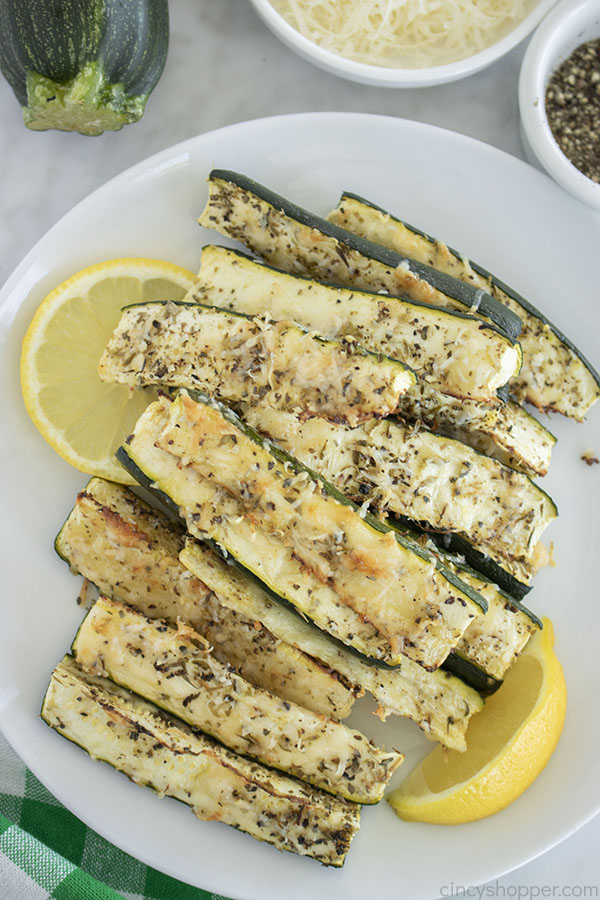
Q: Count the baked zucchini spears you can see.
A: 12